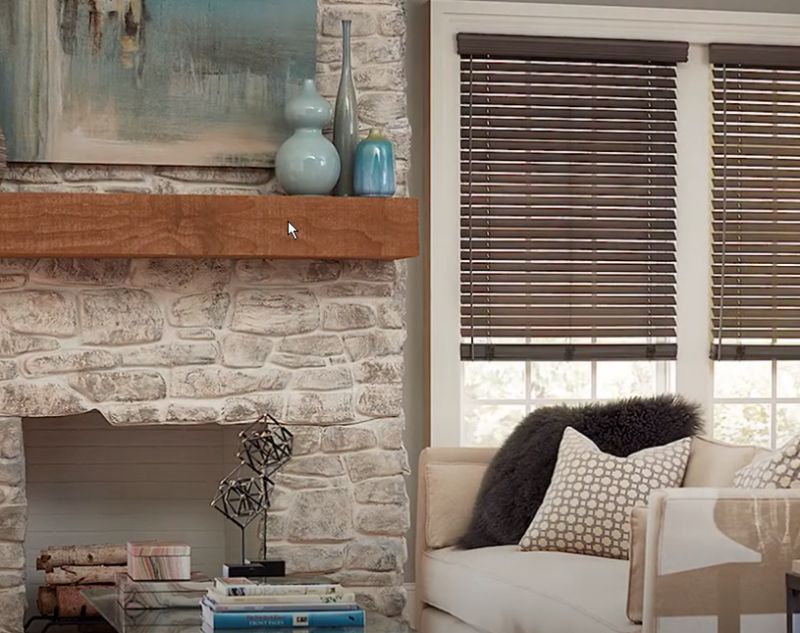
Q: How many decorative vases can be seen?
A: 3